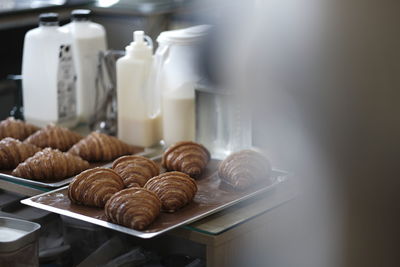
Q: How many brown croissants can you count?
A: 11